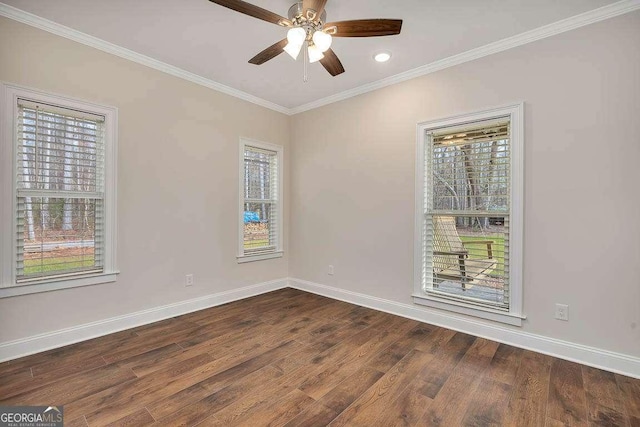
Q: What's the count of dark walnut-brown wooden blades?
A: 5